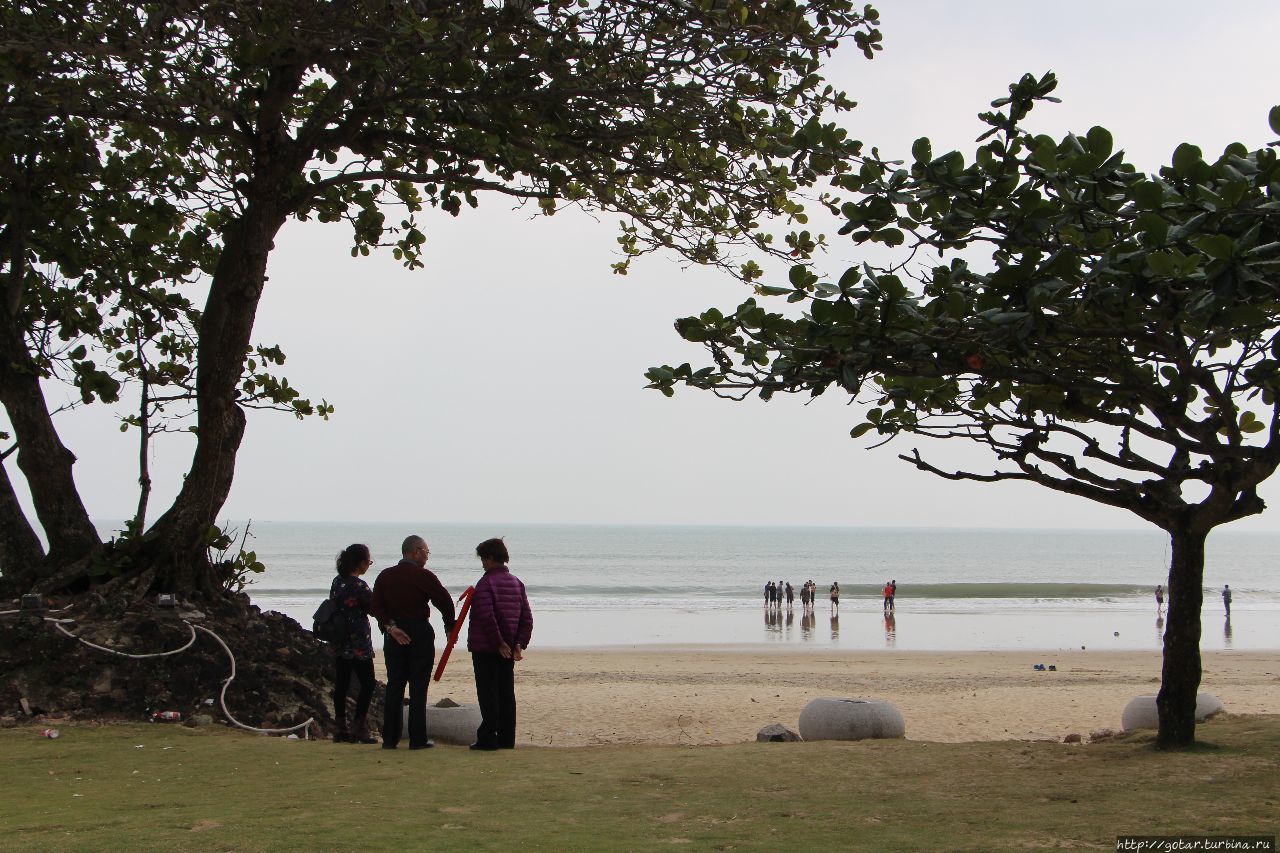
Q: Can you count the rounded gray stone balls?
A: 3